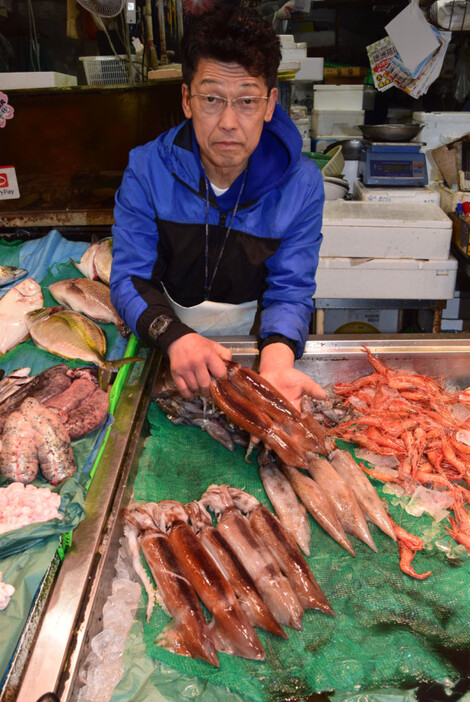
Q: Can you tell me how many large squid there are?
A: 11